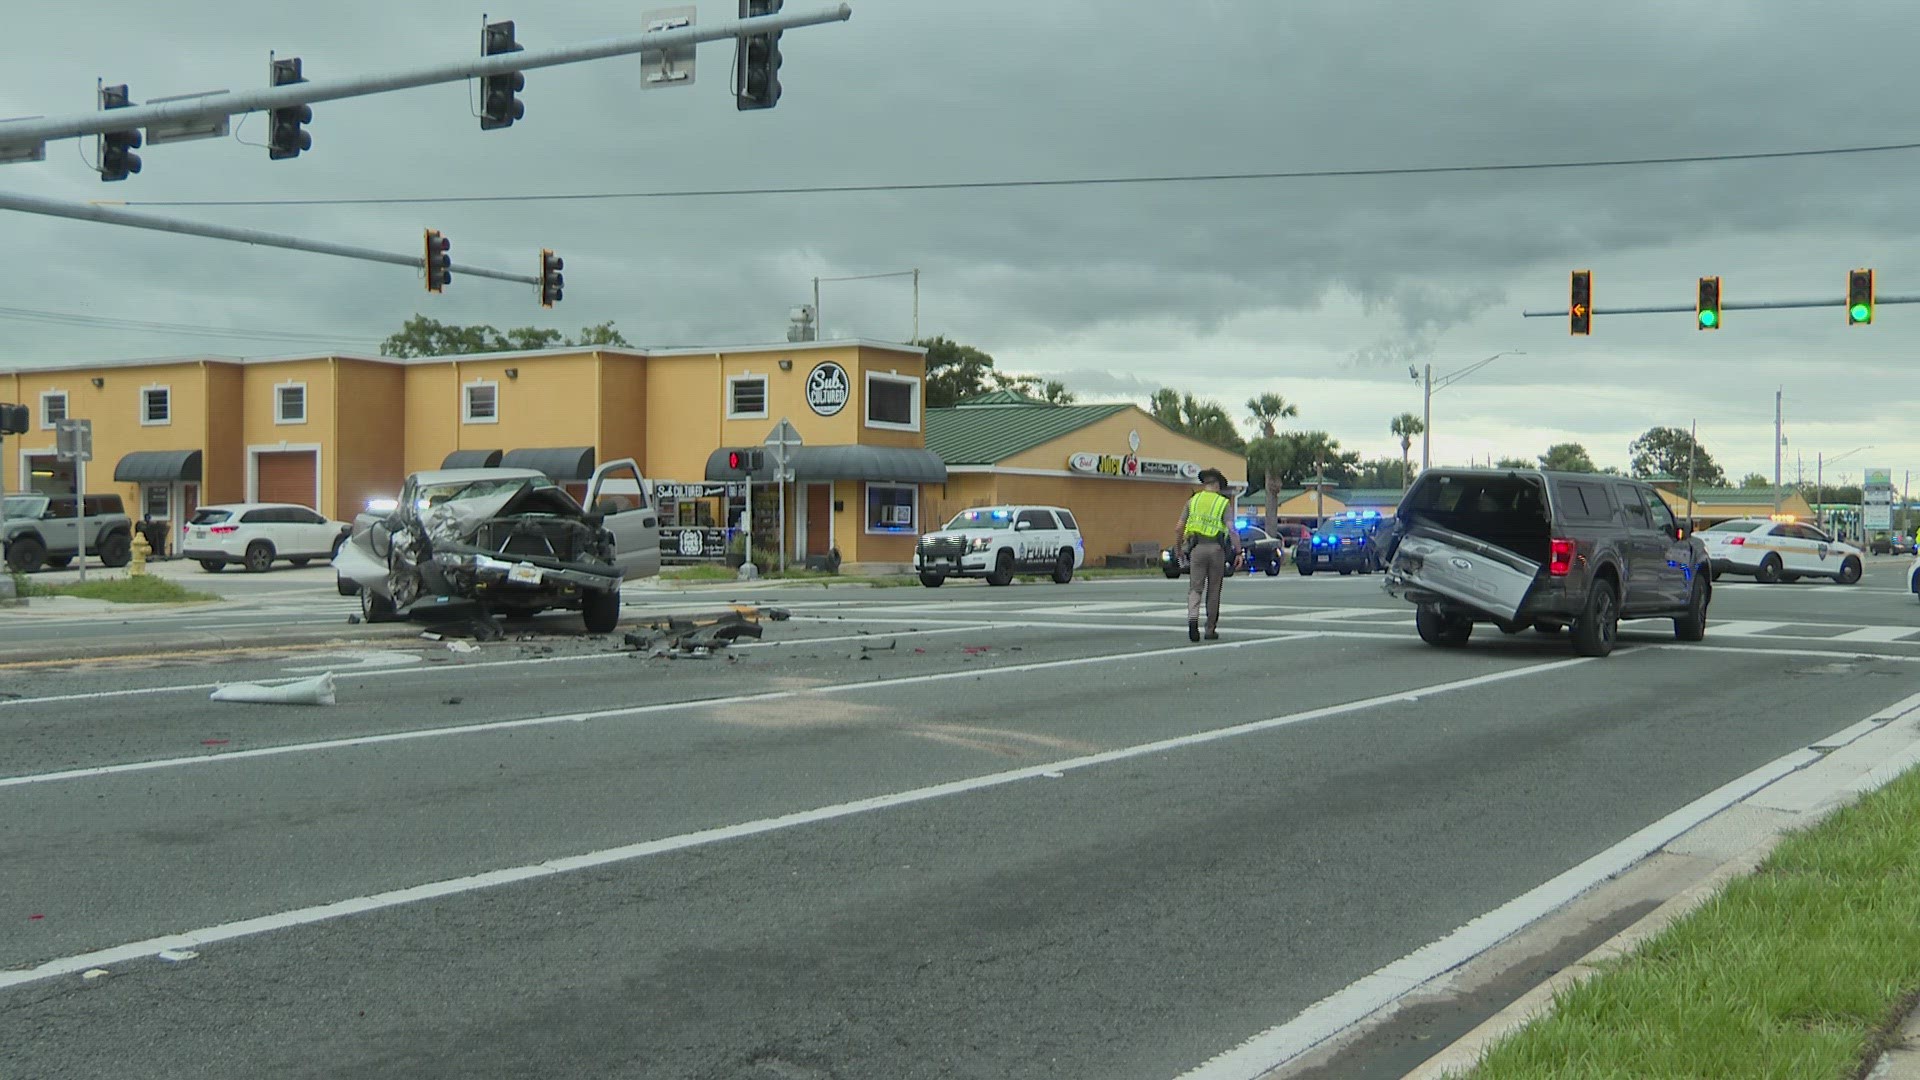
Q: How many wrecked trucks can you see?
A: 2